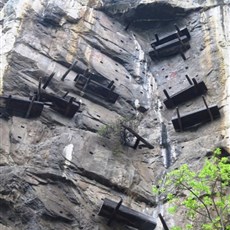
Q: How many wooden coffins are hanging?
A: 7